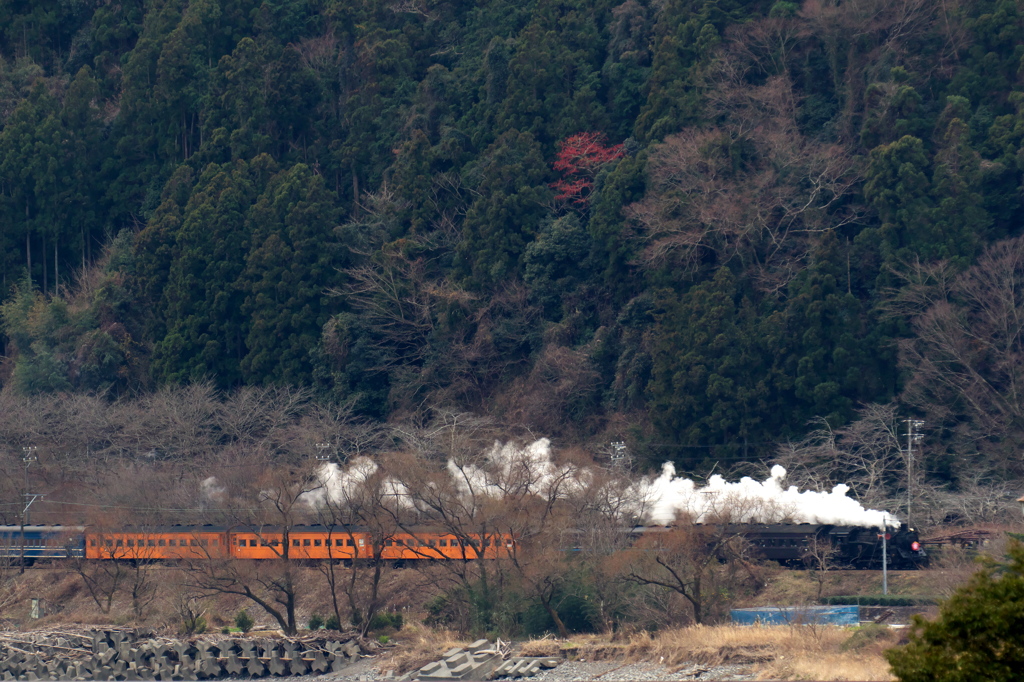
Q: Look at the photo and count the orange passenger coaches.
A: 3